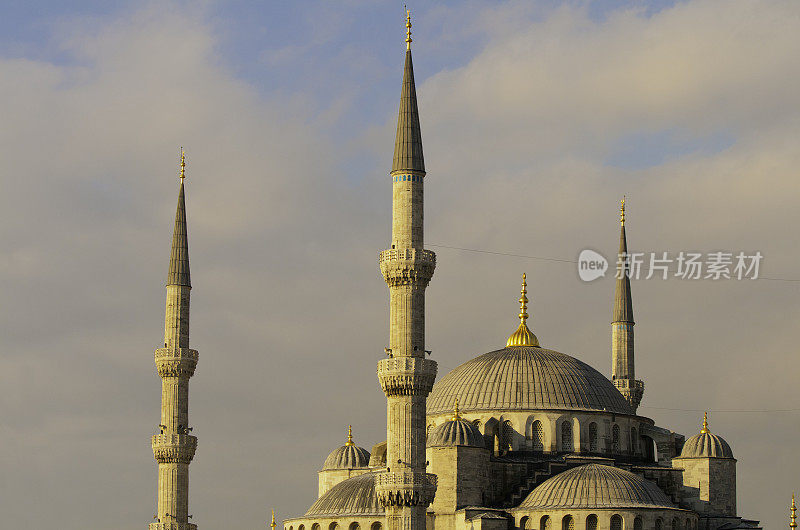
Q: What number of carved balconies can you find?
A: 7